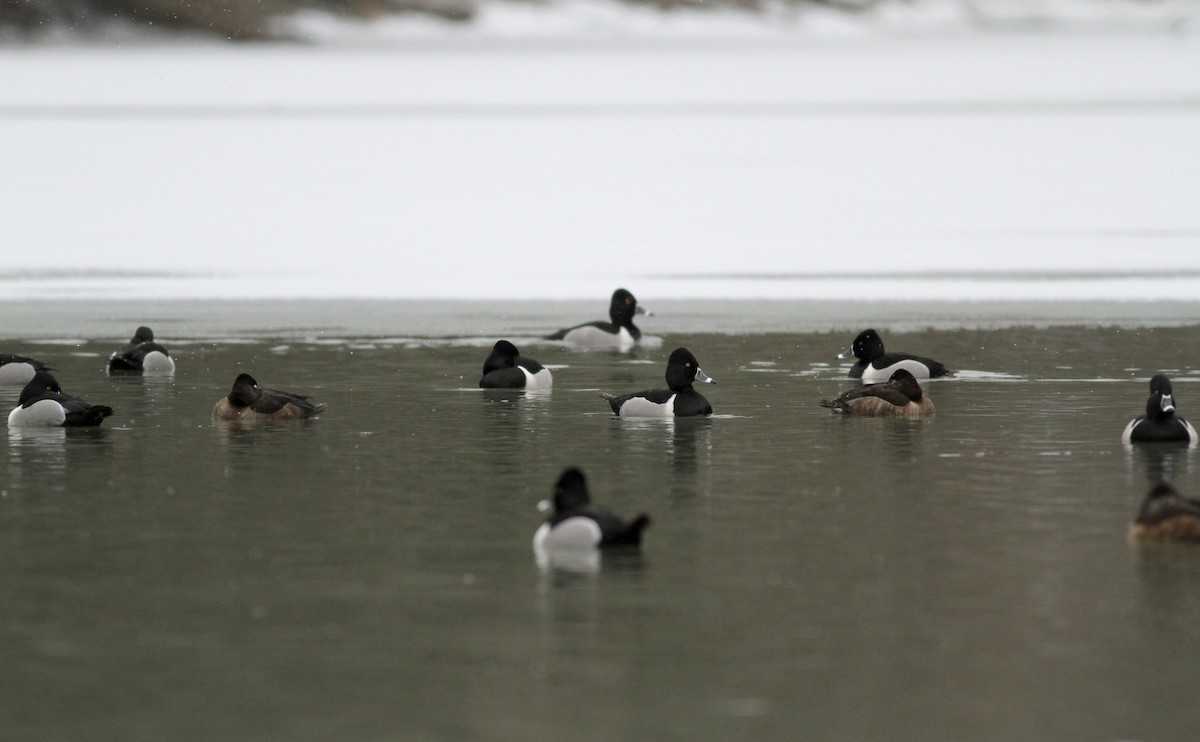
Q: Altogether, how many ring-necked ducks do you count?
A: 12